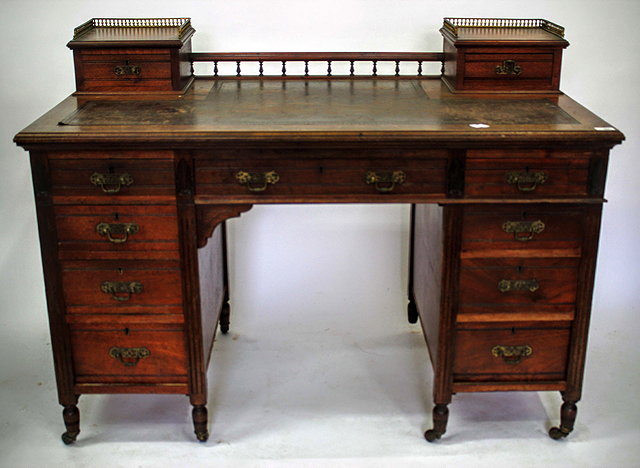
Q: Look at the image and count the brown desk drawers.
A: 11